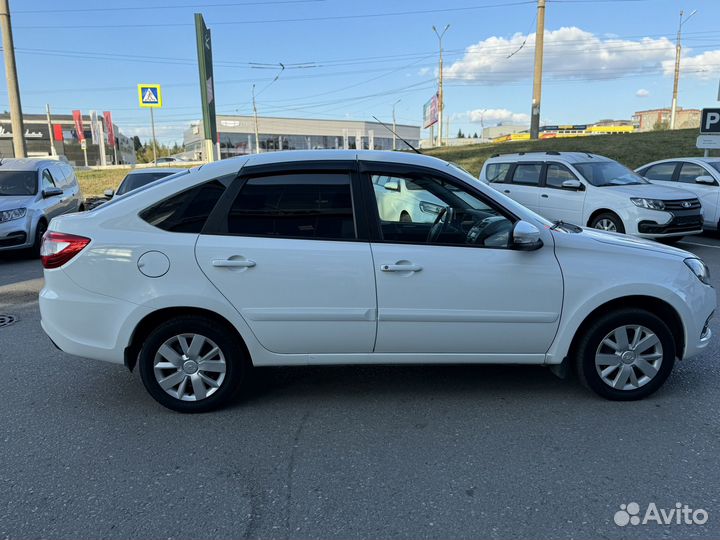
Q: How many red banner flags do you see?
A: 2